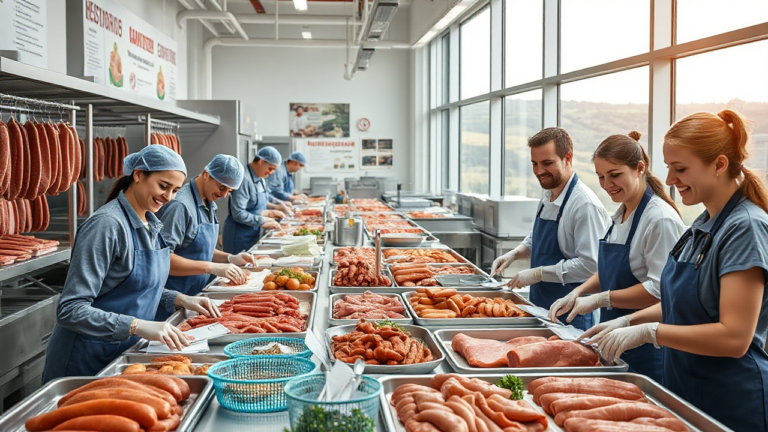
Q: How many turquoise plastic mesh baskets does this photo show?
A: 3